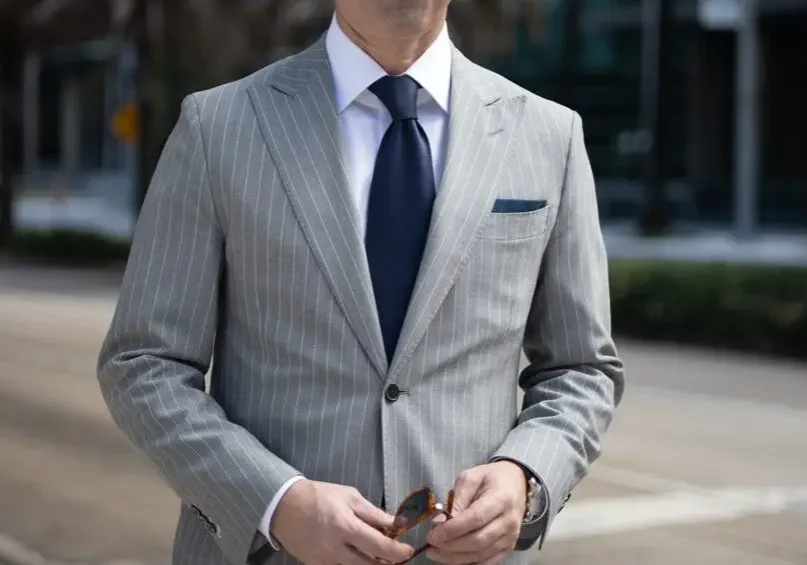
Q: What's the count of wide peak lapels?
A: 2